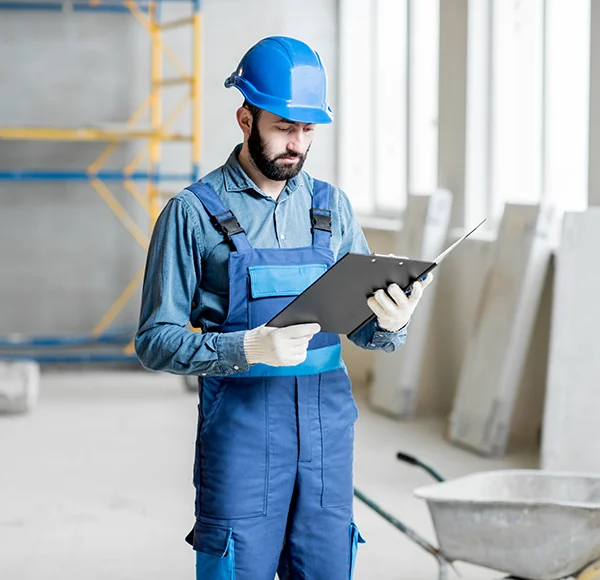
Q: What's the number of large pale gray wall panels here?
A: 3